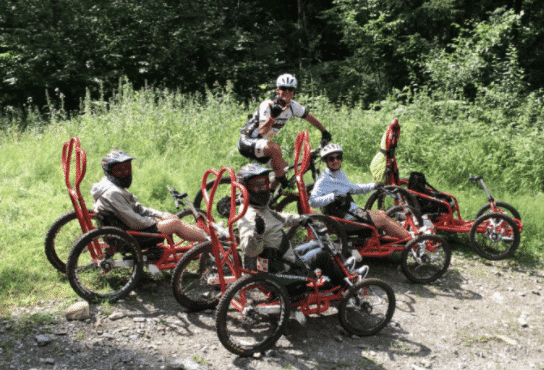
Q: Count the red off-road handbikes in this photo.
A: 4